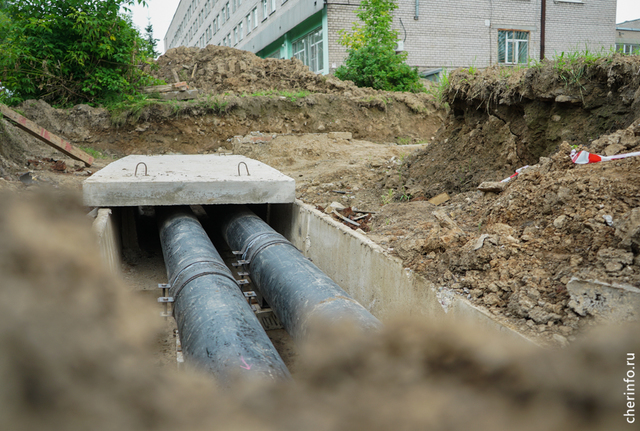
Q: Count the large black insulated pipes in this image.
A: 2